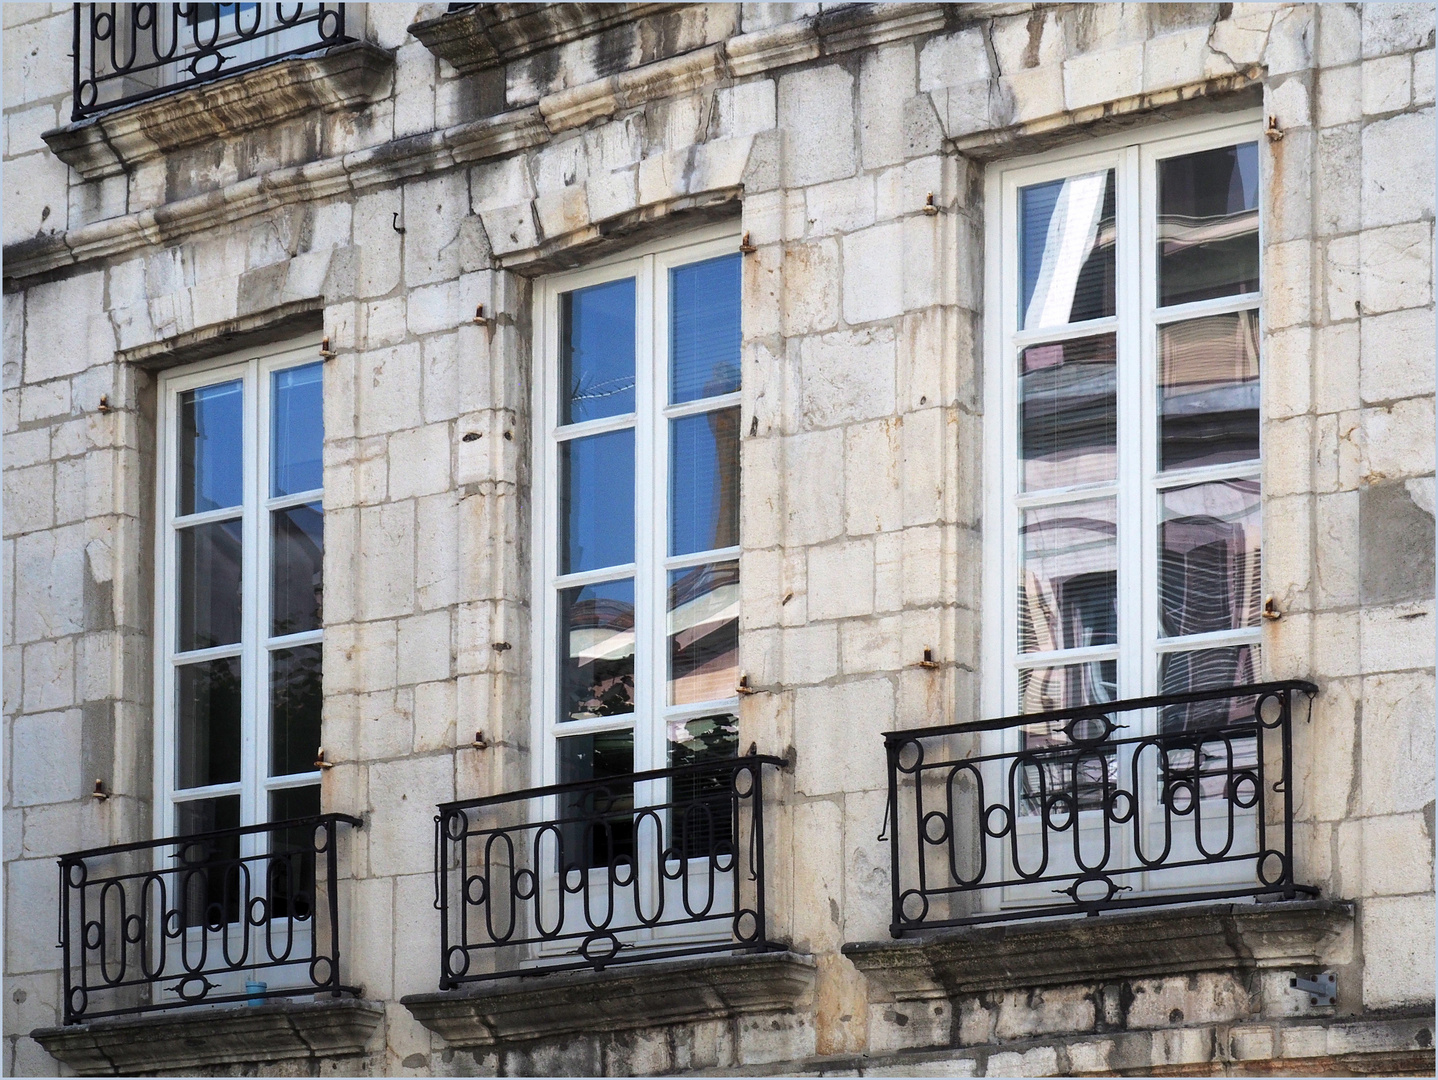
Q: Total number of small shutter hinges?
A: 12